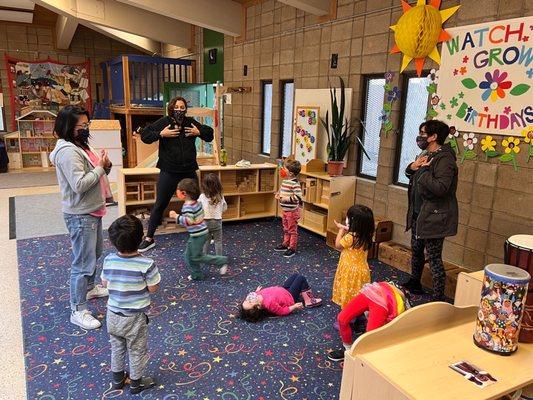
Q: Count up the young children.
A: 7